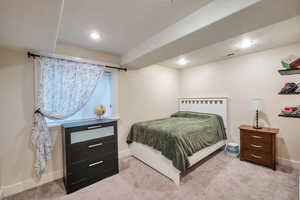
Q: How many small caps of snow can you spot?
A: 0